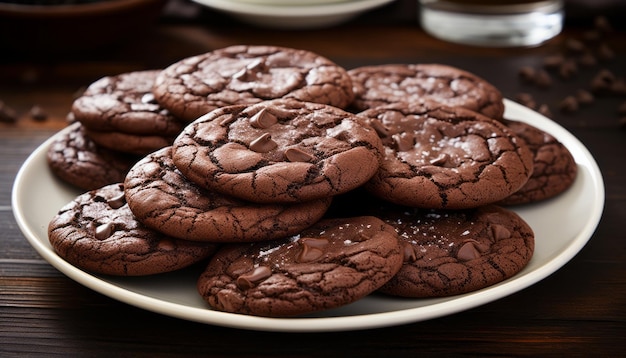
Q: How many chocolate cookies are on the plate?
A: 12